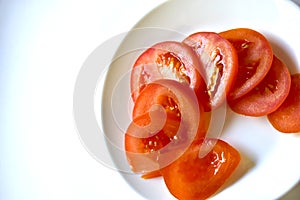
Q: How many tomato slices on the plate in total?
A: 8